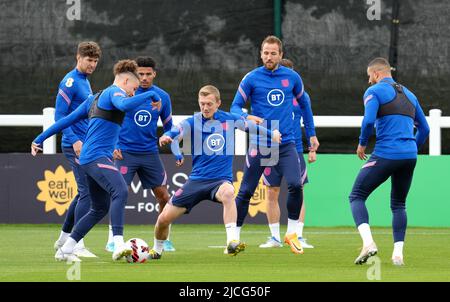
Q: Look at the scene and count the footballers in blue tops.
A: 7